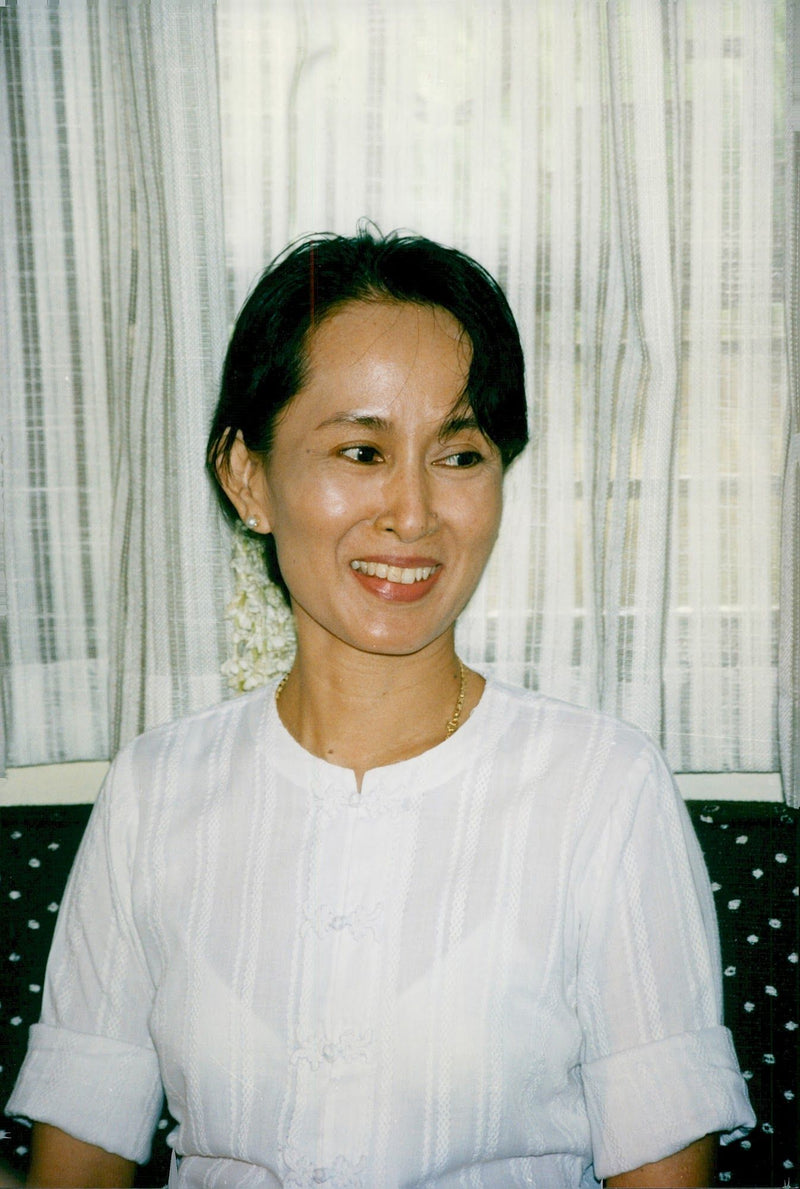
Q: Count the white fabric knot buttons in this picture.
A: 4